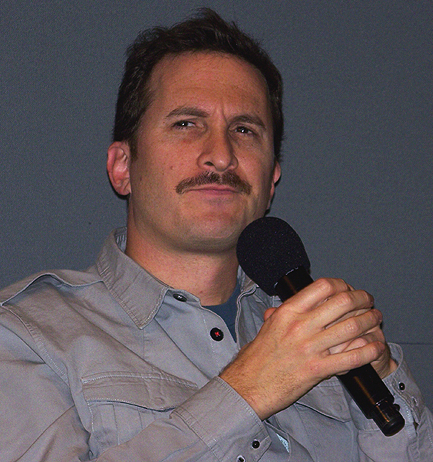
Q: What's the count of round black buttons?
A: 4